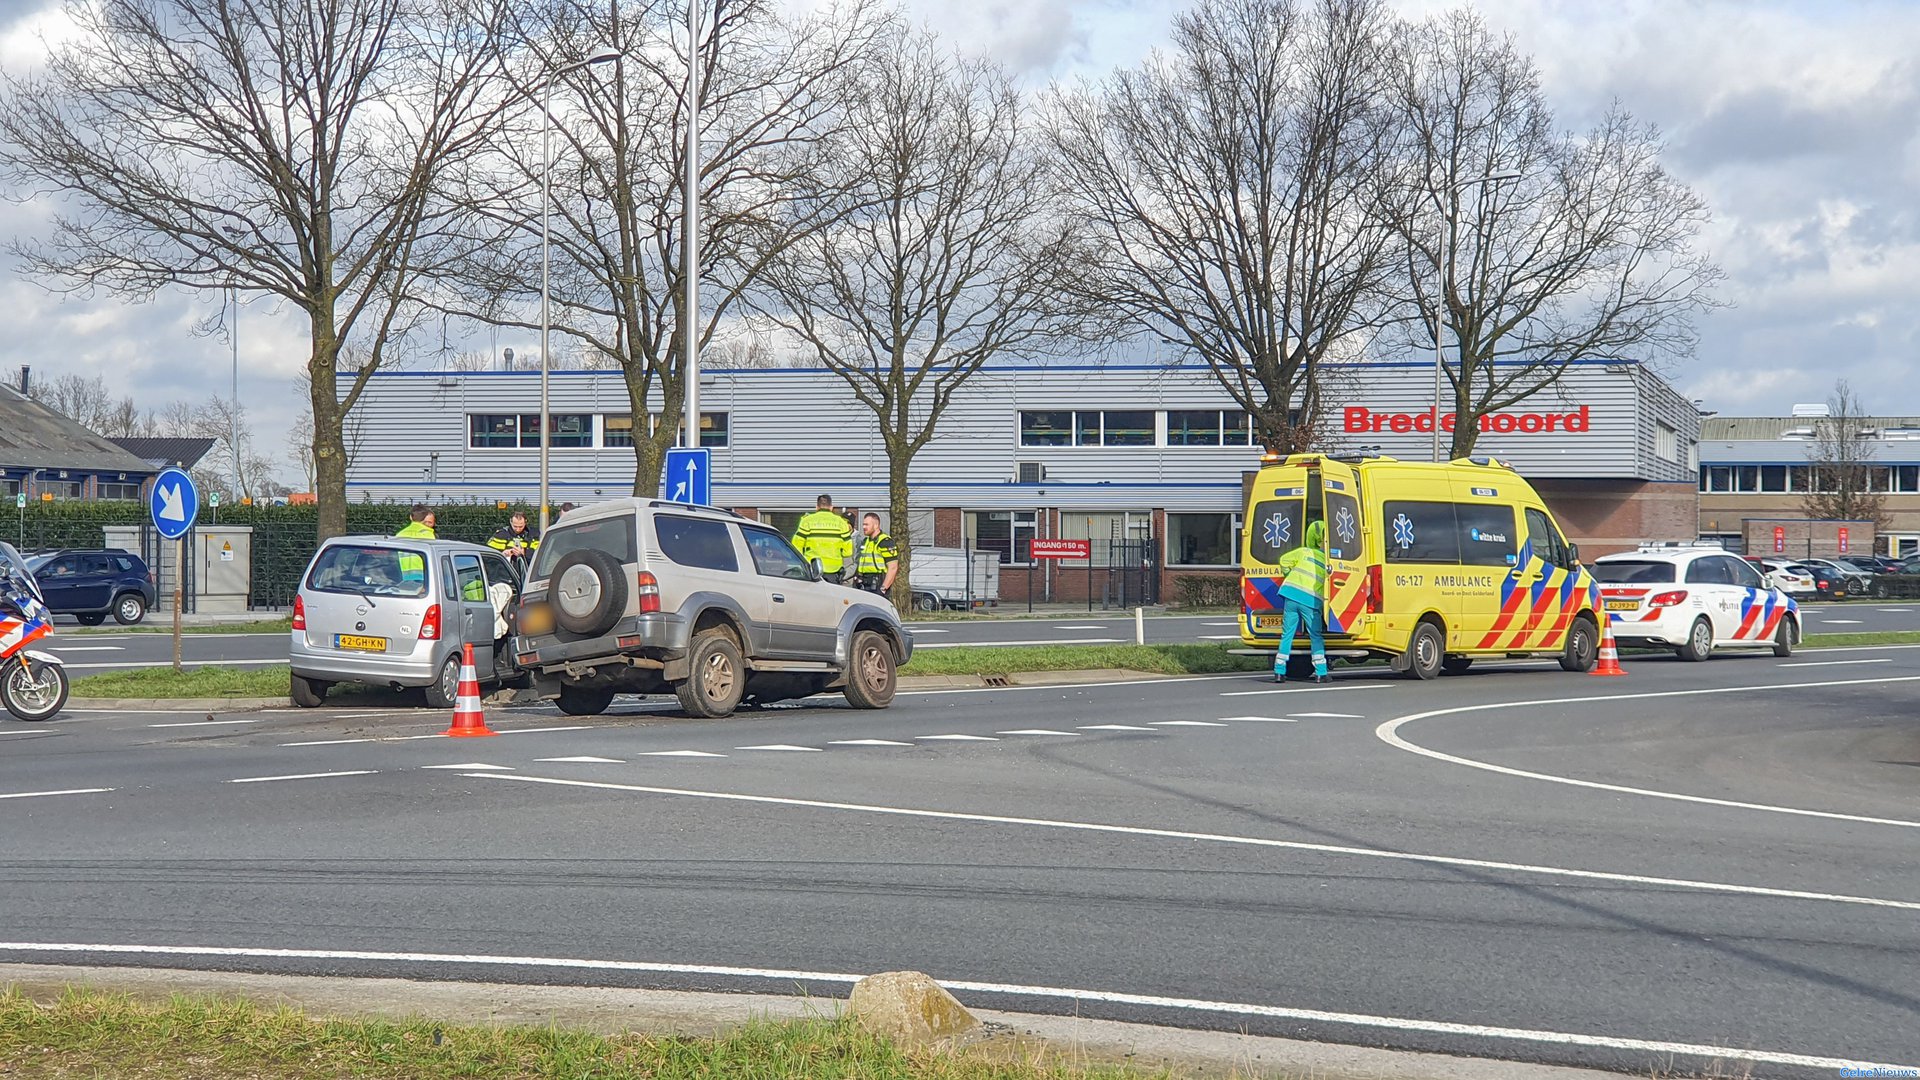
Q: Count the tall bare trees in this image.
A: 5